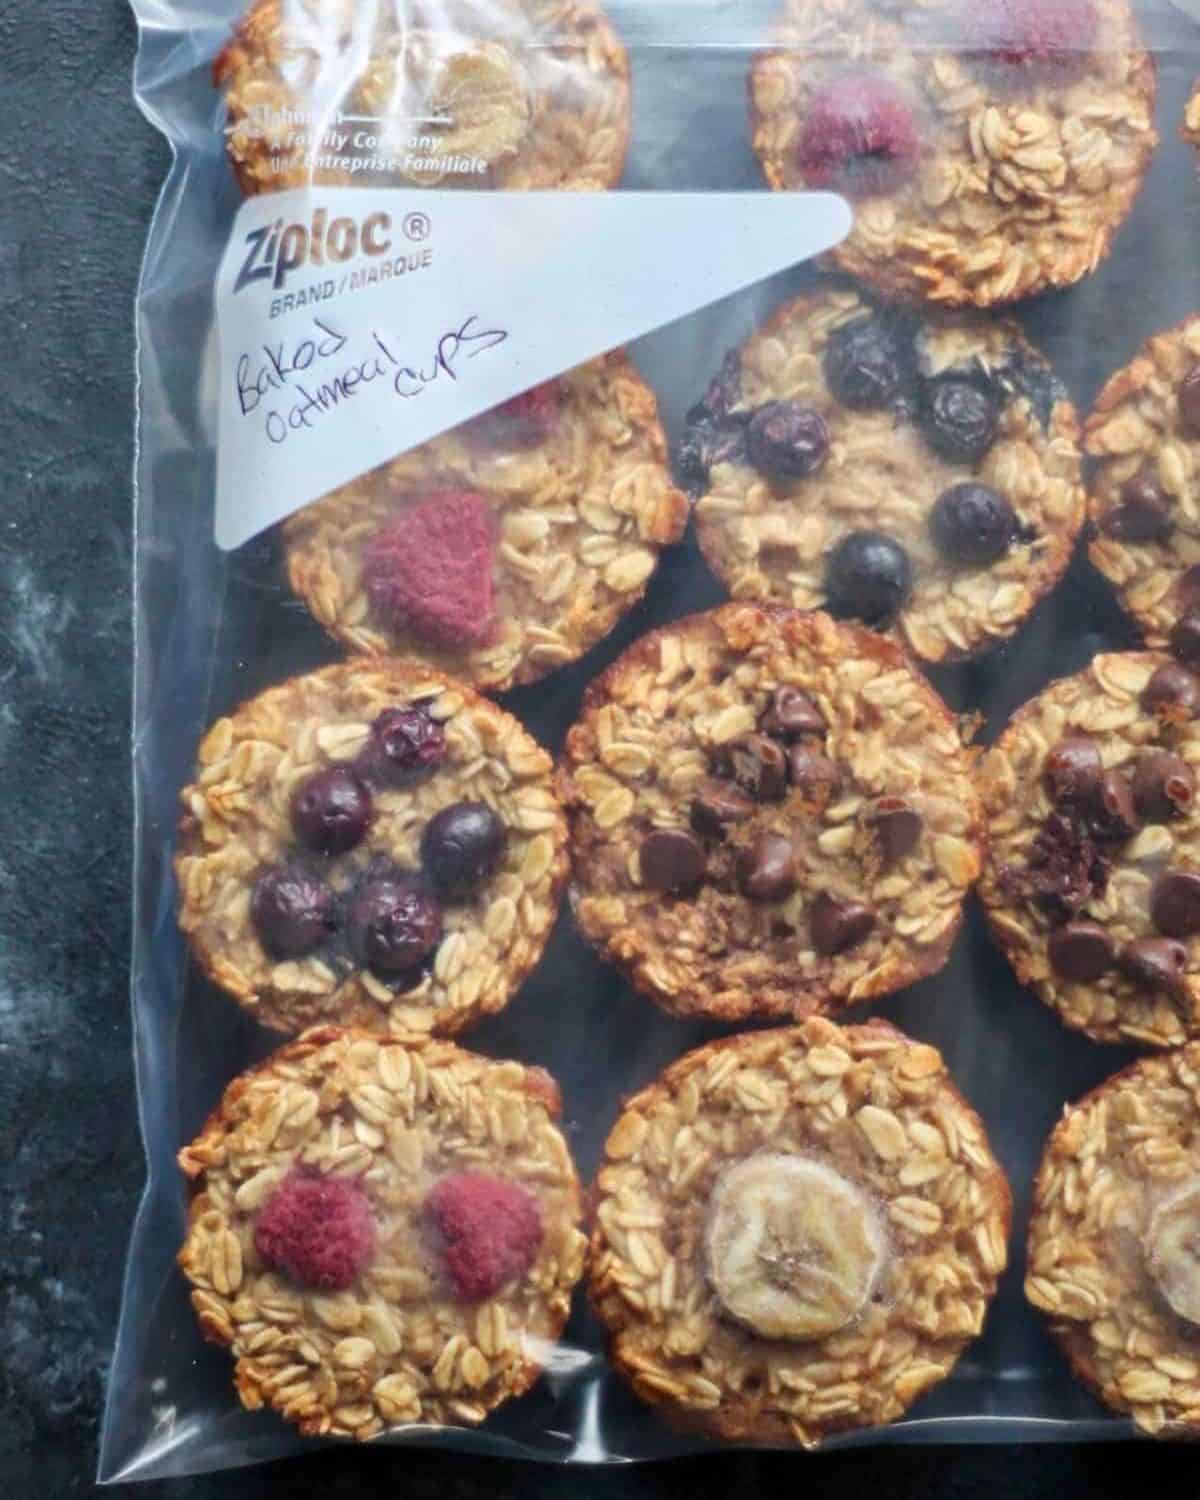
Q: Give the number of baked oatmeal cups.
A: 12